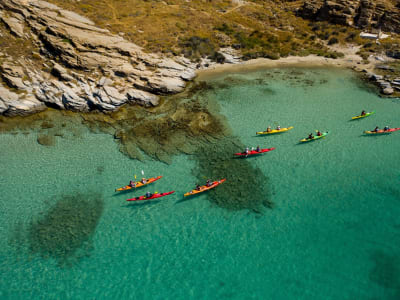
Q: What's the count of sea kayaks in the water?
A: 8